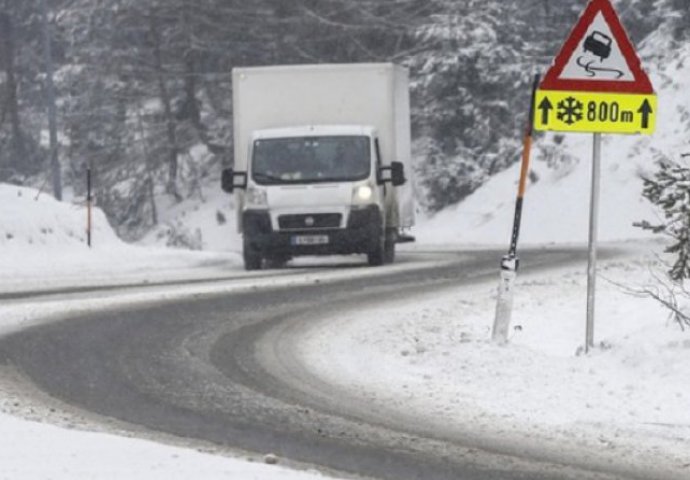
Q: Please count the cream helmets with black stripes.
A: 0